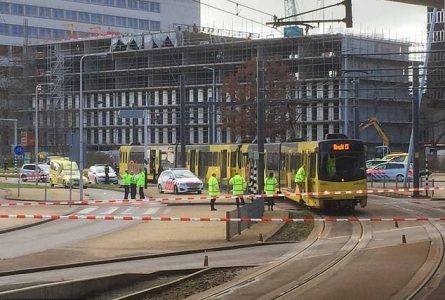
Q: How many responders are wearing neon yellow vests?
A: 7